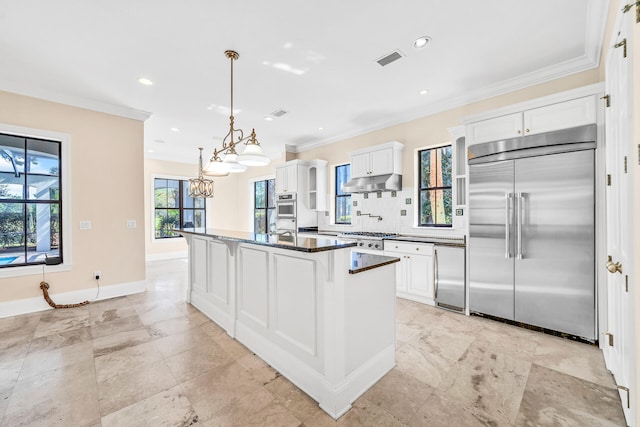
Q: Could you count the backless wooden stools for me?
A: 0